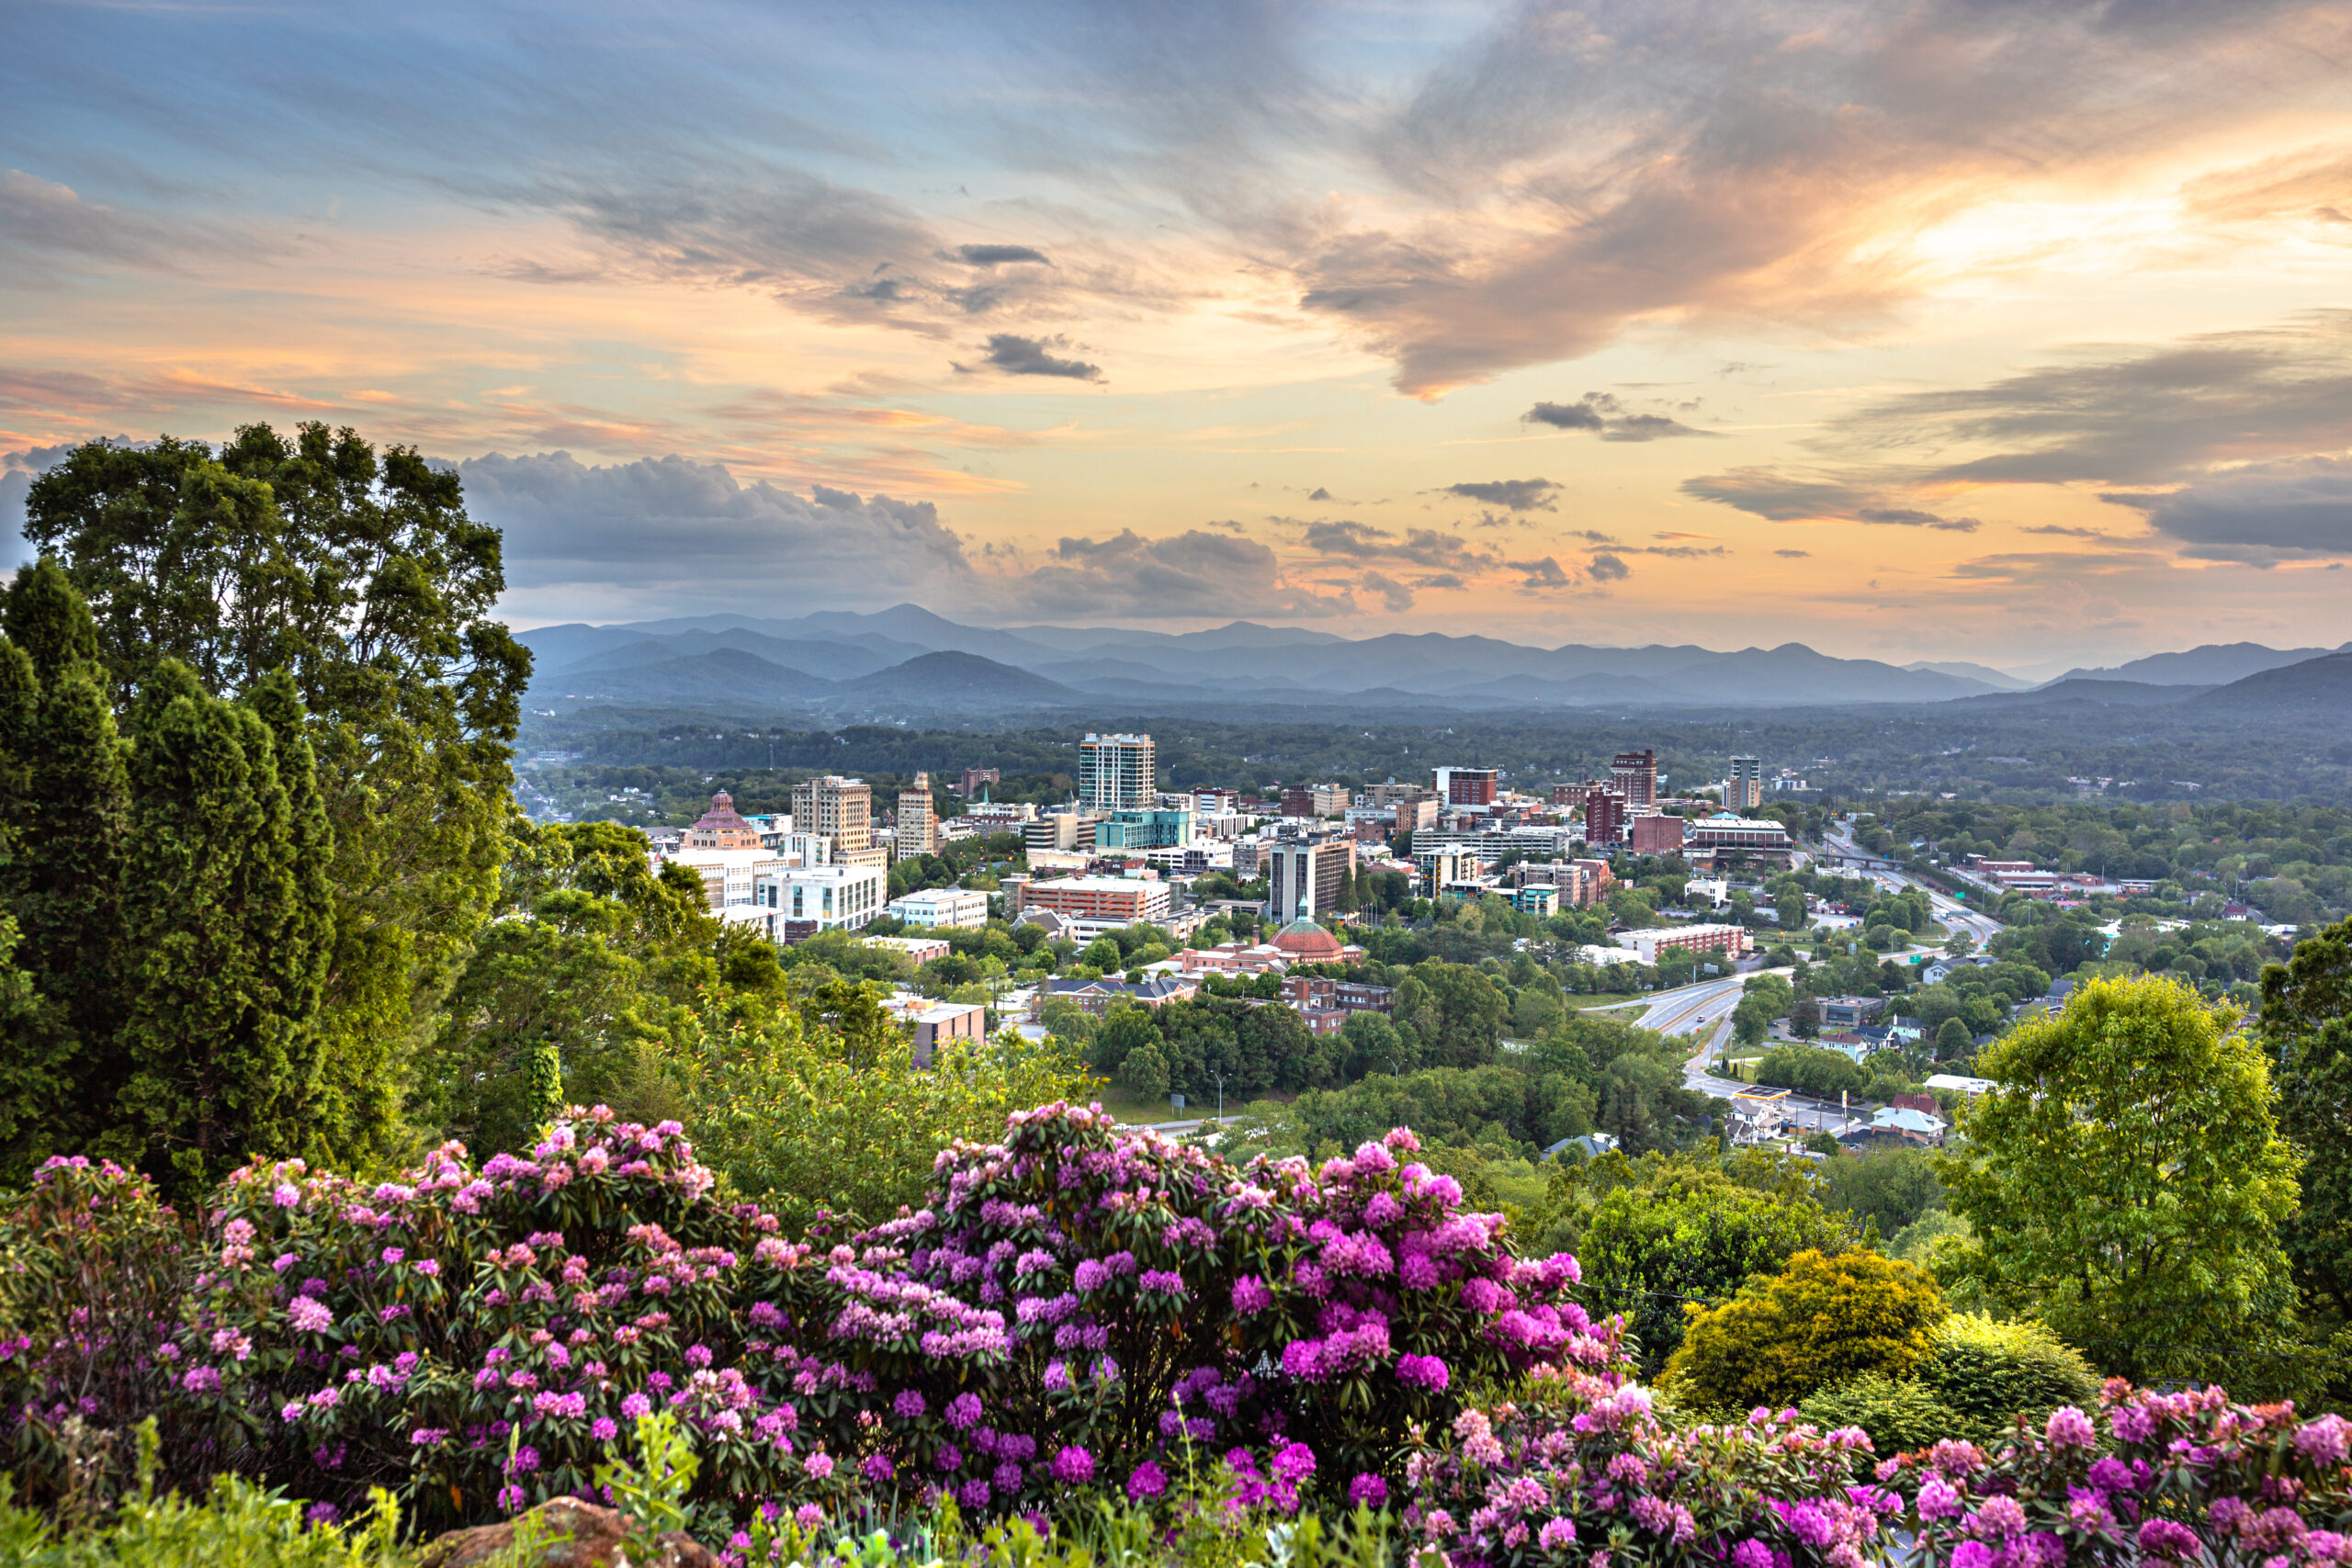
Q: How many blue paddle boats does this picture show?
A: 0